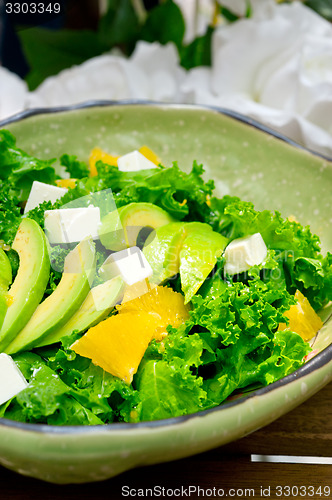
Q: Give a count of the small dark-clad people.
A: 0